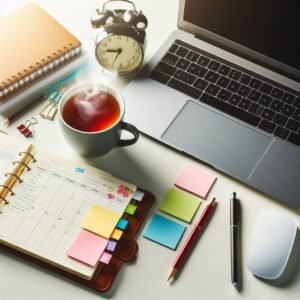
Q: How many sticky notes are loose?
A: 3